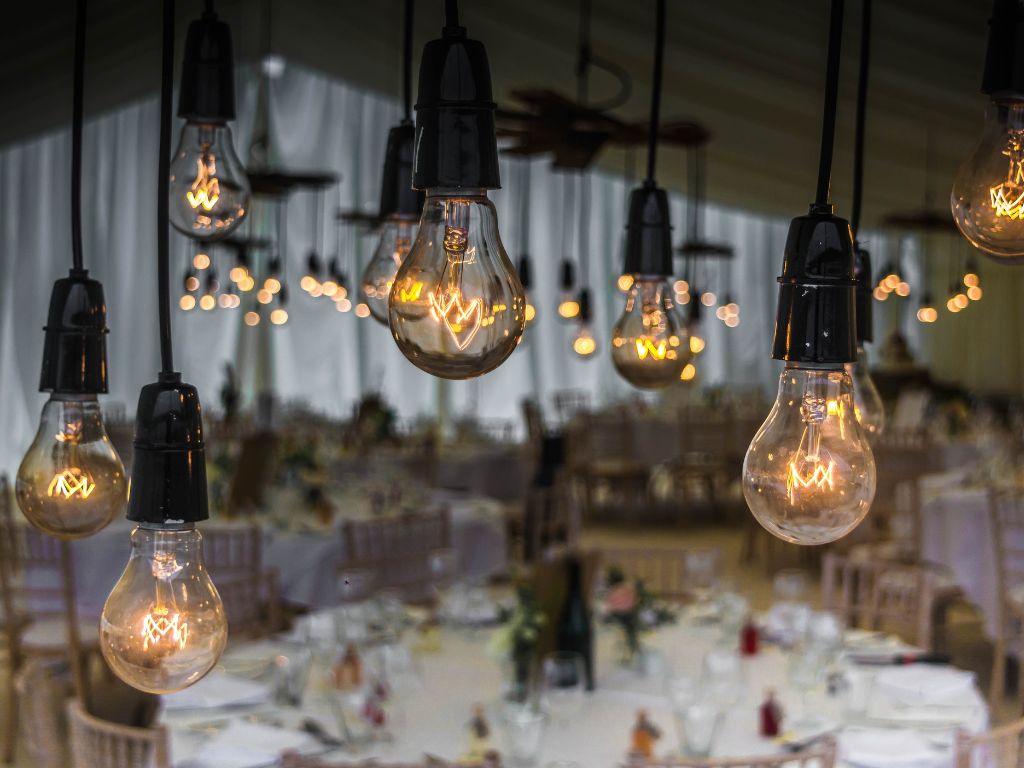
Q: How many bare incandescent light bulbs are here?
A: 9